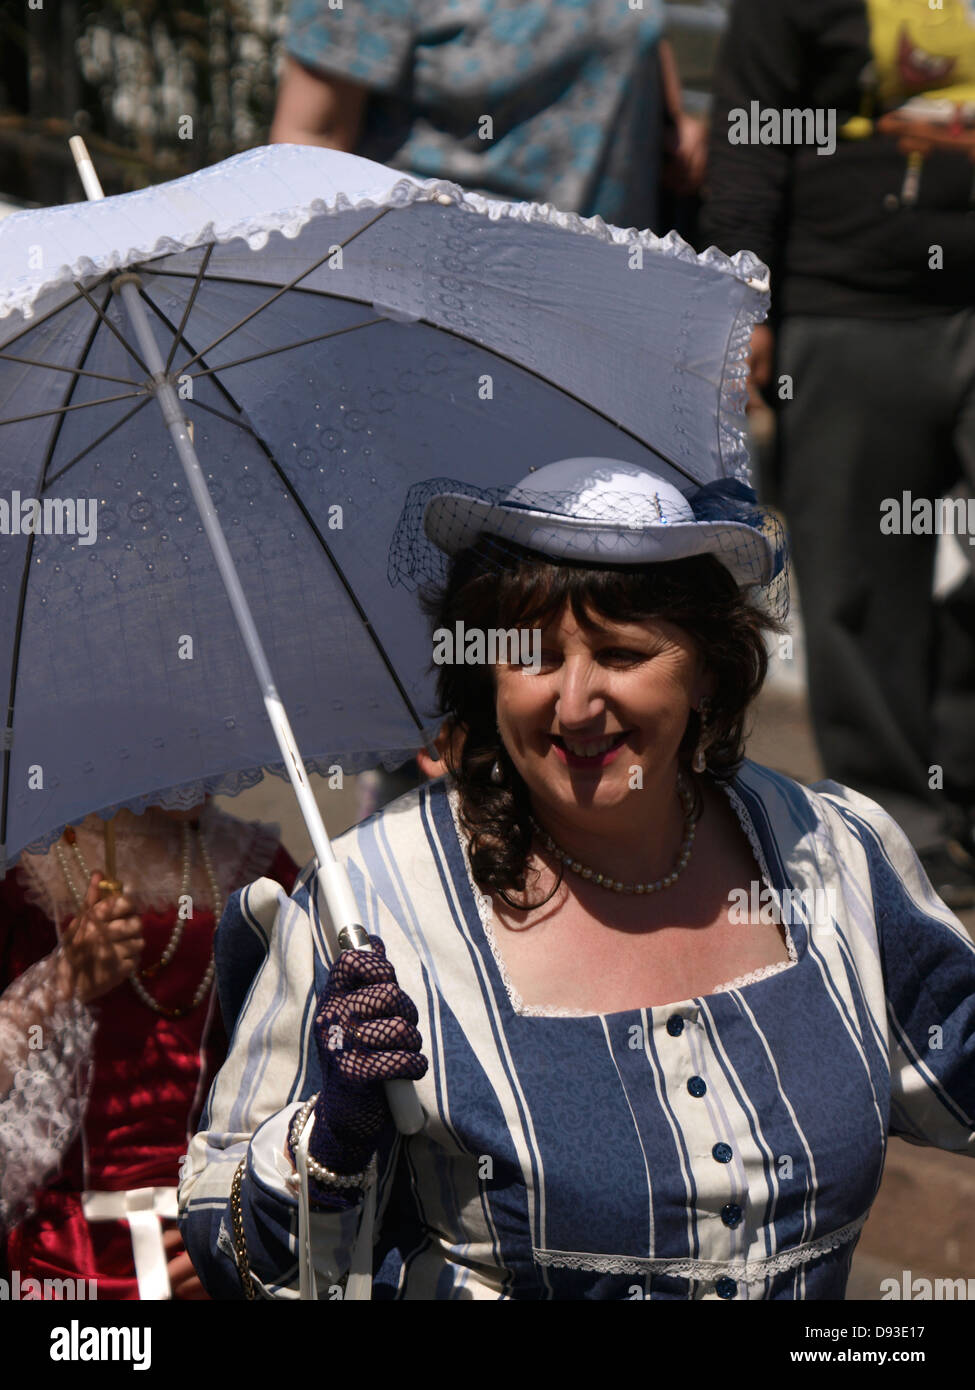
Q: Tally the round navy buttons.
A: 5